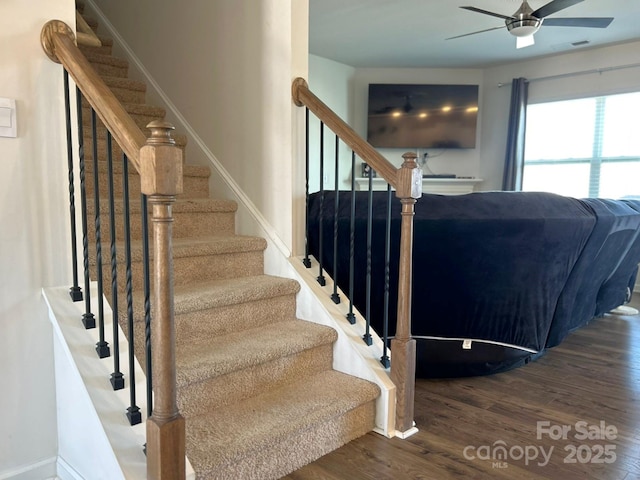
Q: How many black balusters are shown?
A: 12